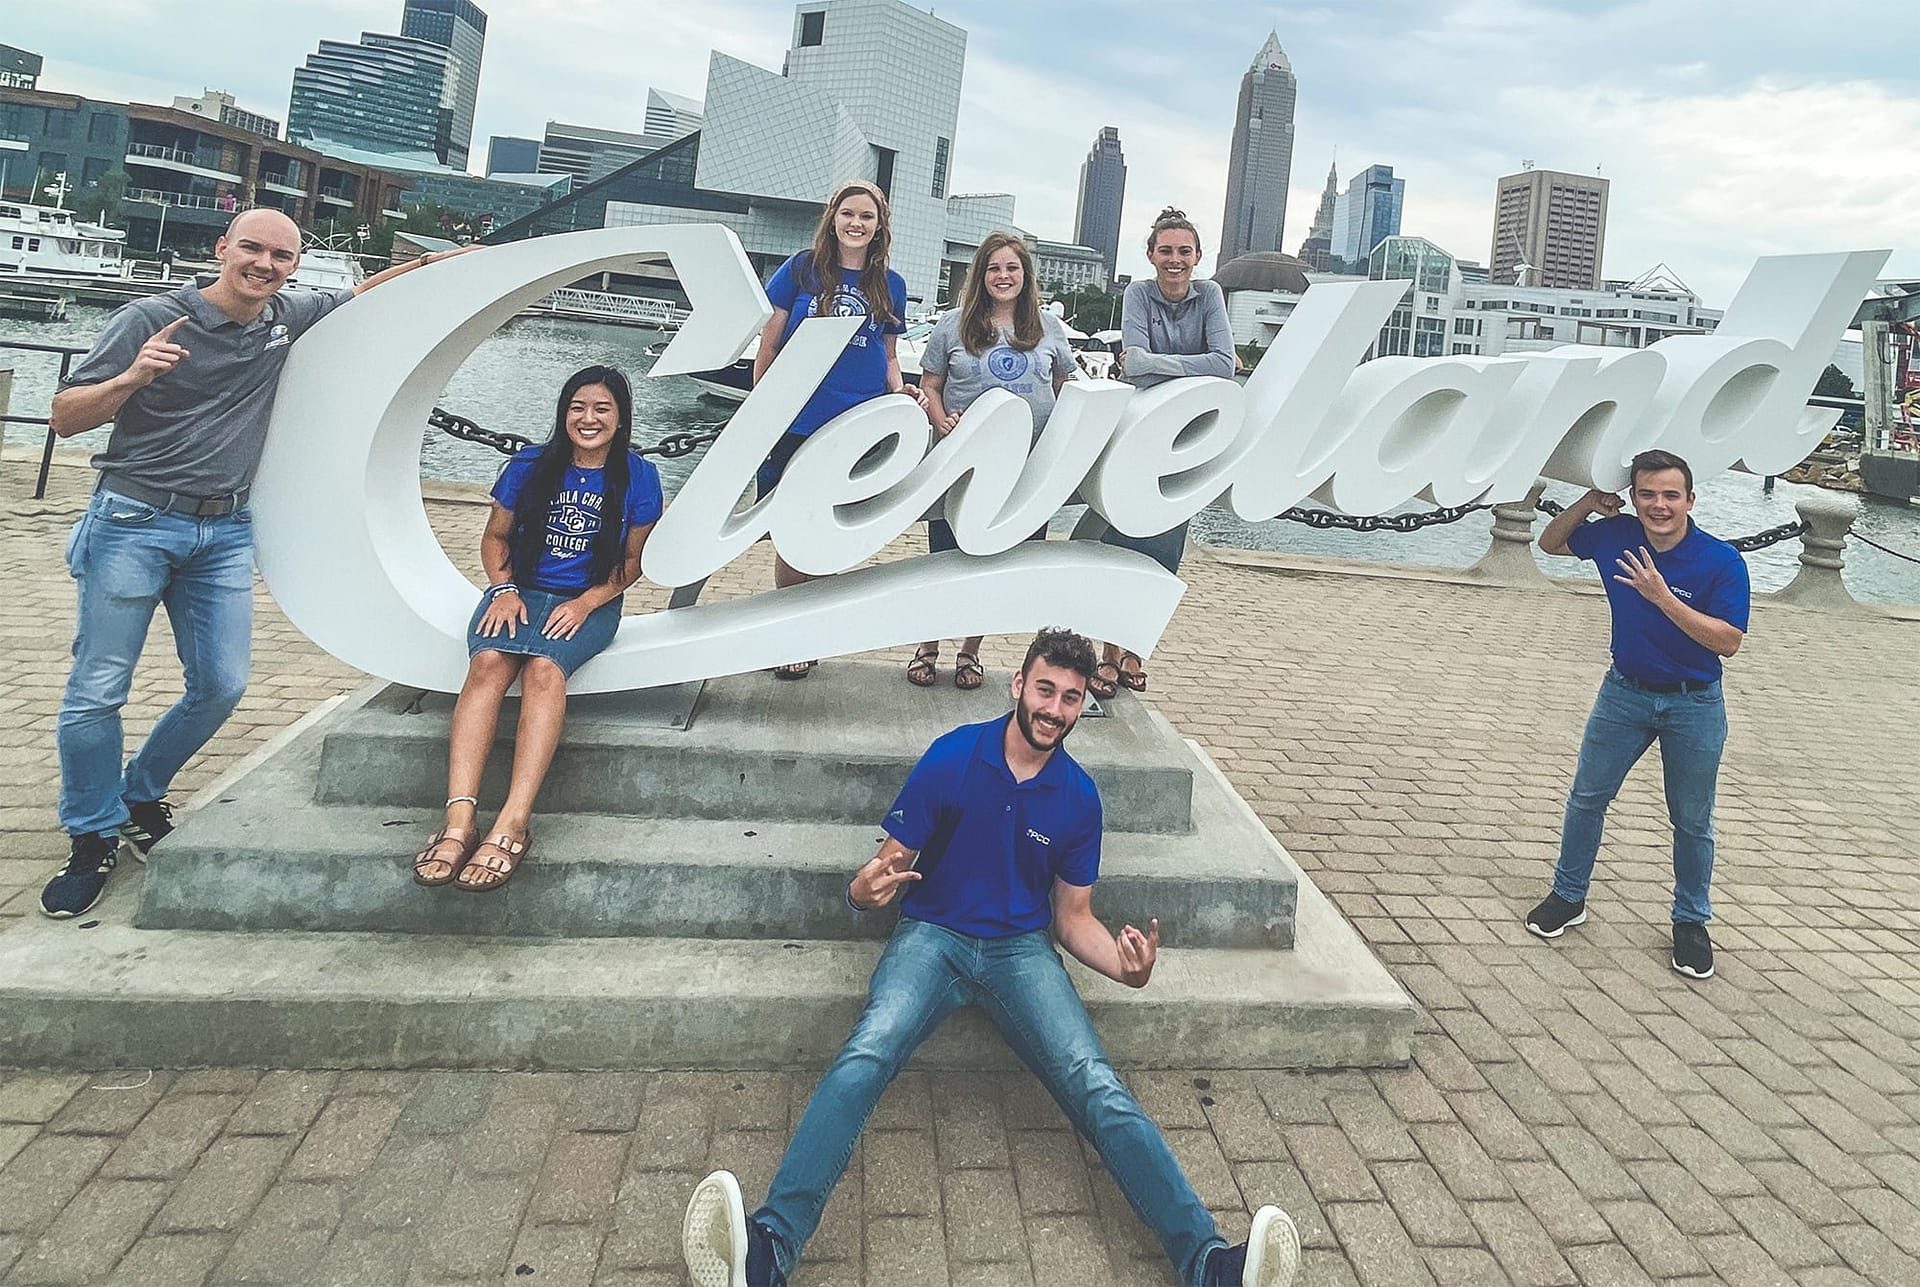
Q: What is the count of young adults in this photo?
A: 7